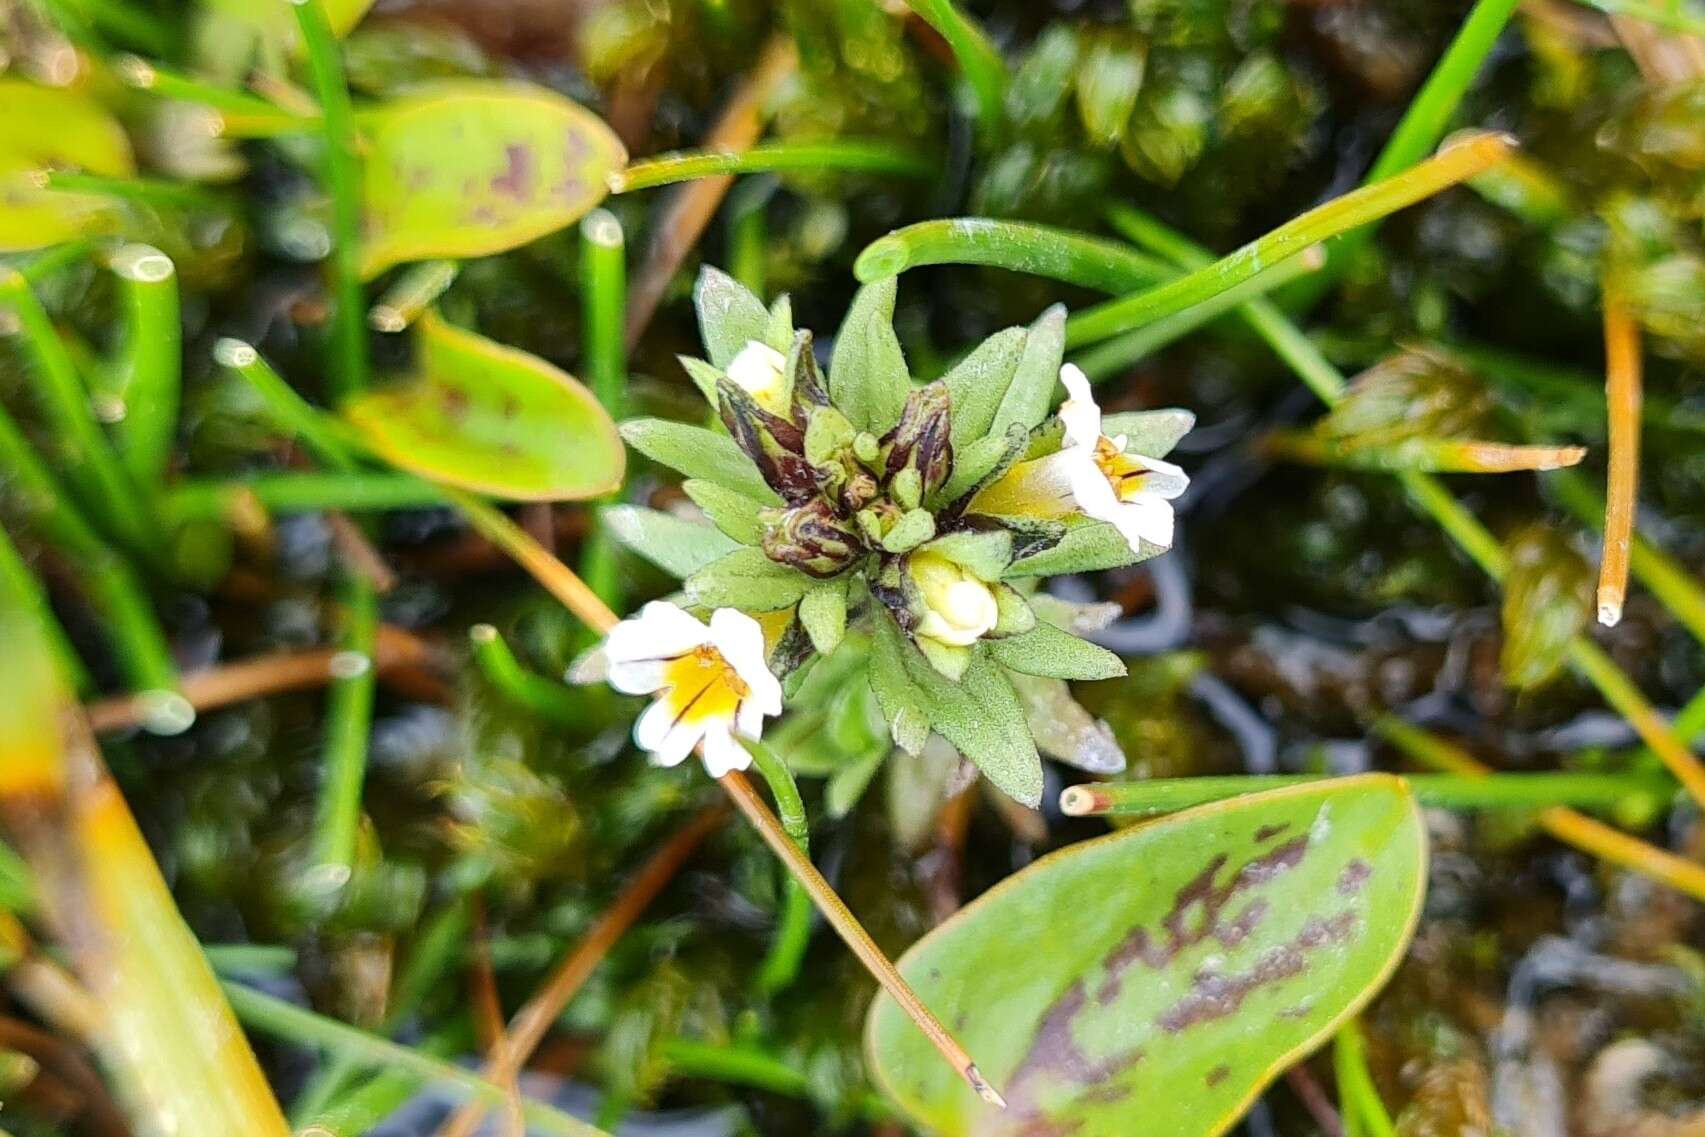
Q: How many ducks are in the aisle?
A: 0